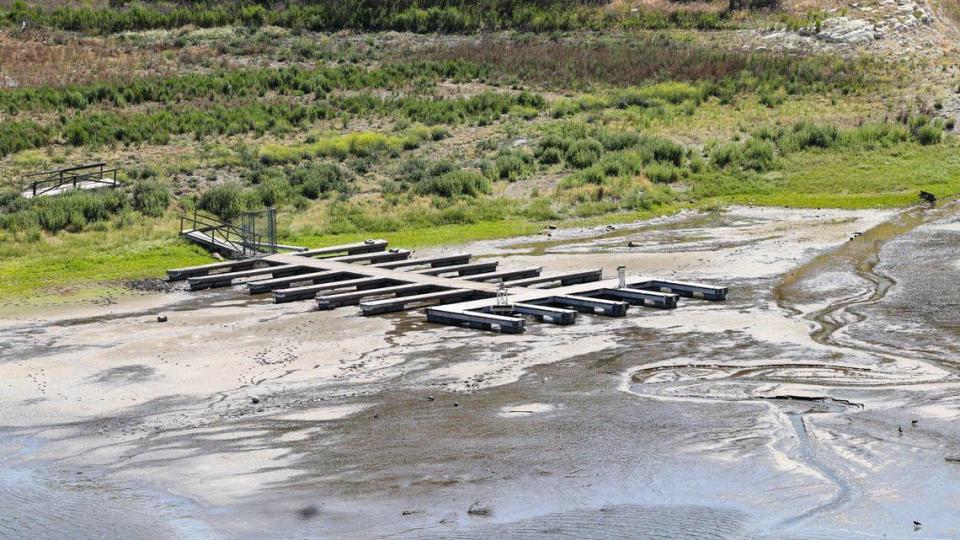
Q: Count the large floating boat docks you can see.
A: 1